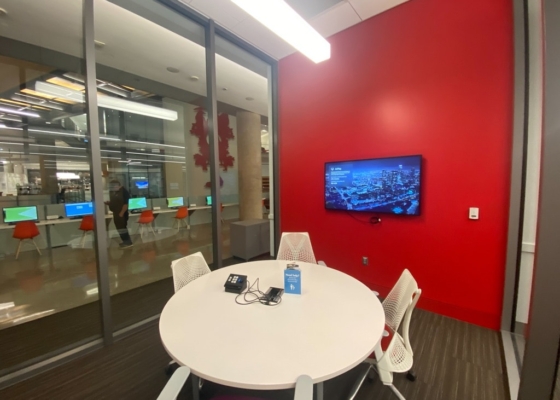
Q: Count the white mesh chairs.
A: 3